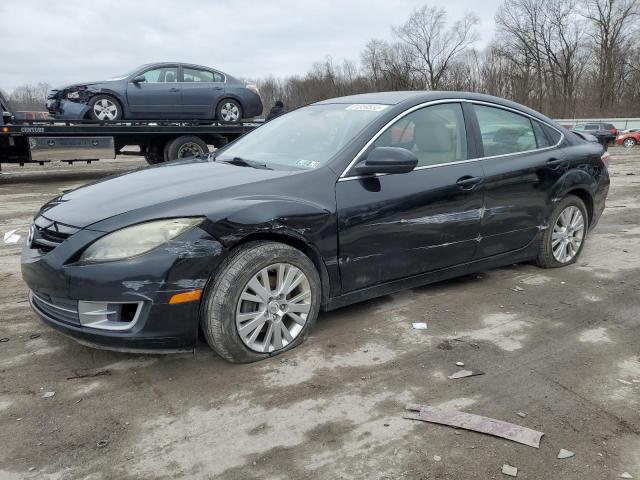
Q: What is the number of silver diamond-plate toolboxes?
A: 1